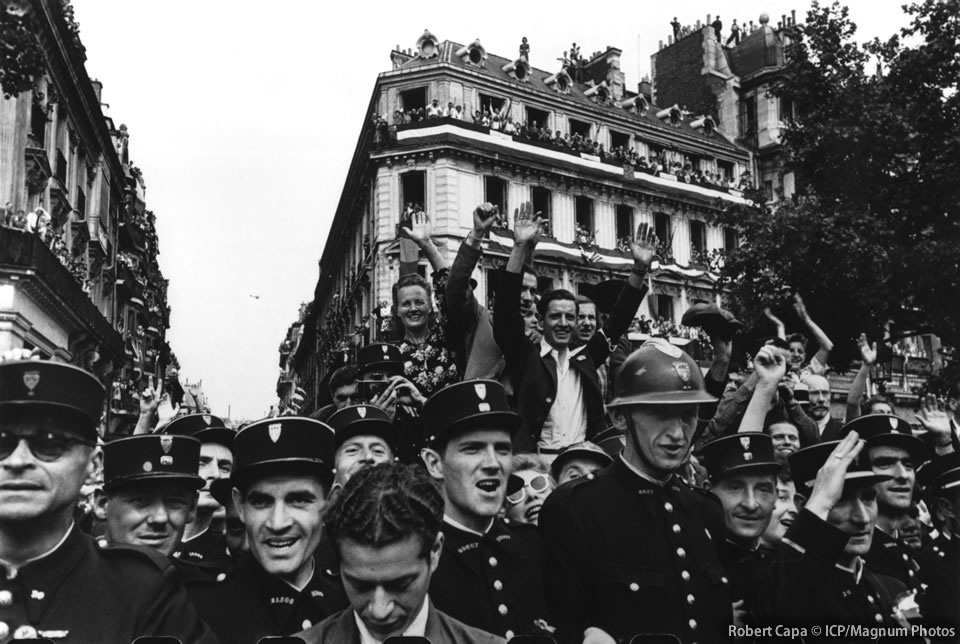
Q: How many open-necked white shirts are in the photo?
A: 1